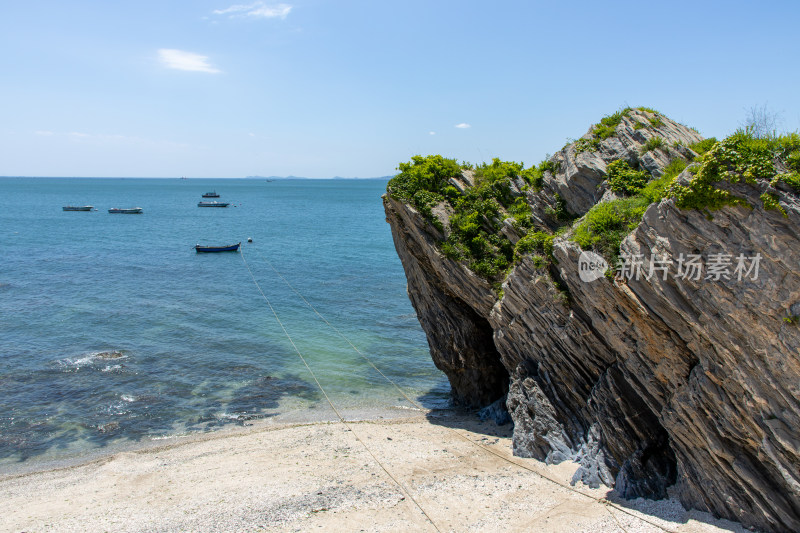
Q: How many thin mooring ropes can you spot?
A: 2